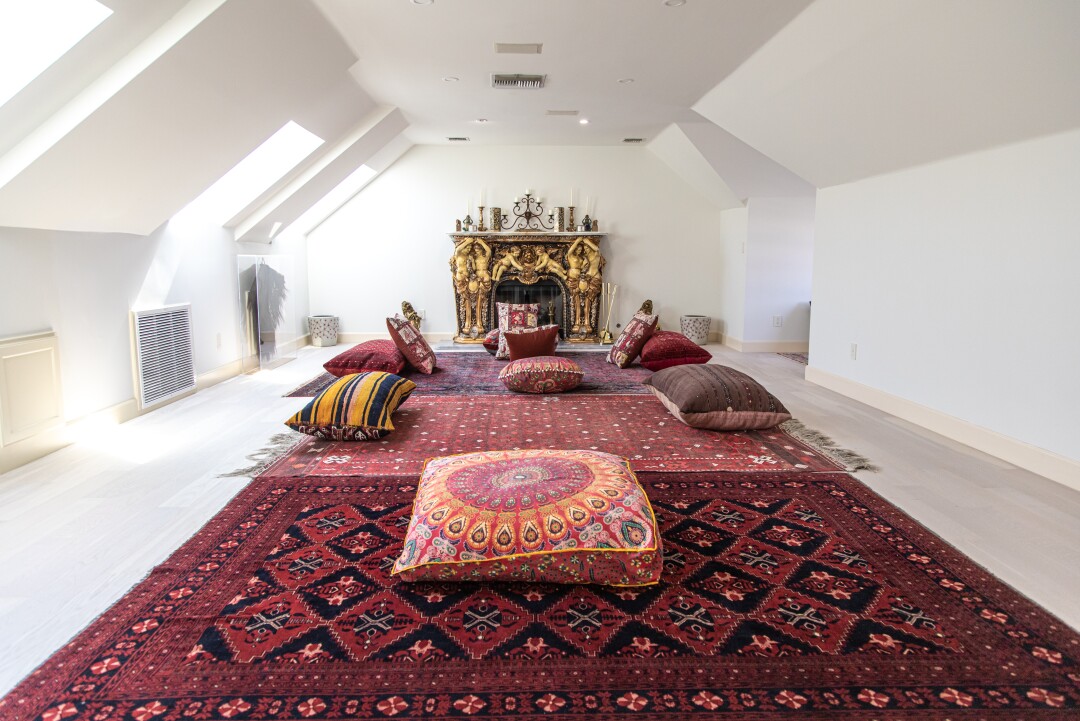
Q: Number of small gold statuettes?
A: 2